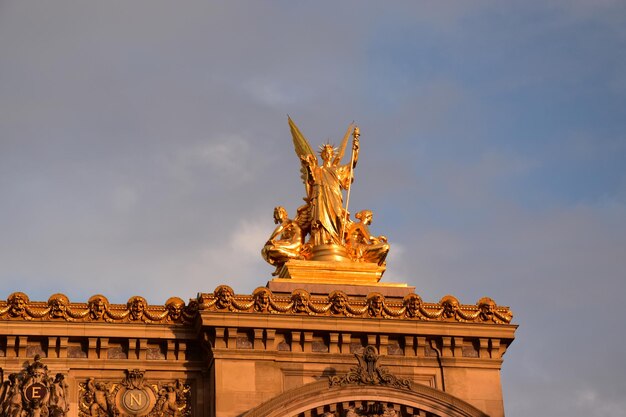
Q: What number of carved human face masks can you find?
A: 13